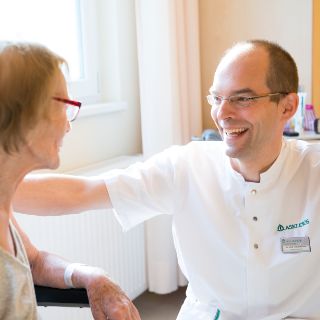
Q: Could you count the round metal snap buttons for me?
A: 3